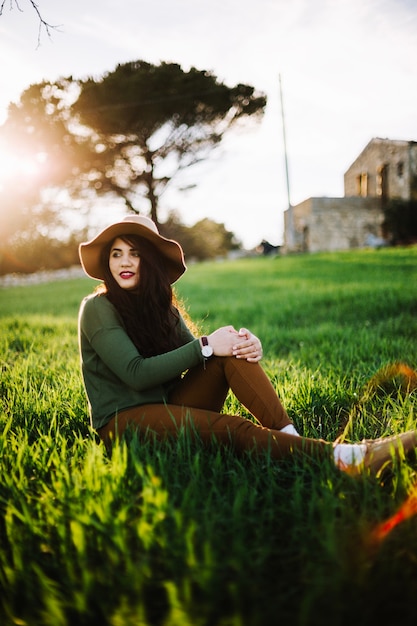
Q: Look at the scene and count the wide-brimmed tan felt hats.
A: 1